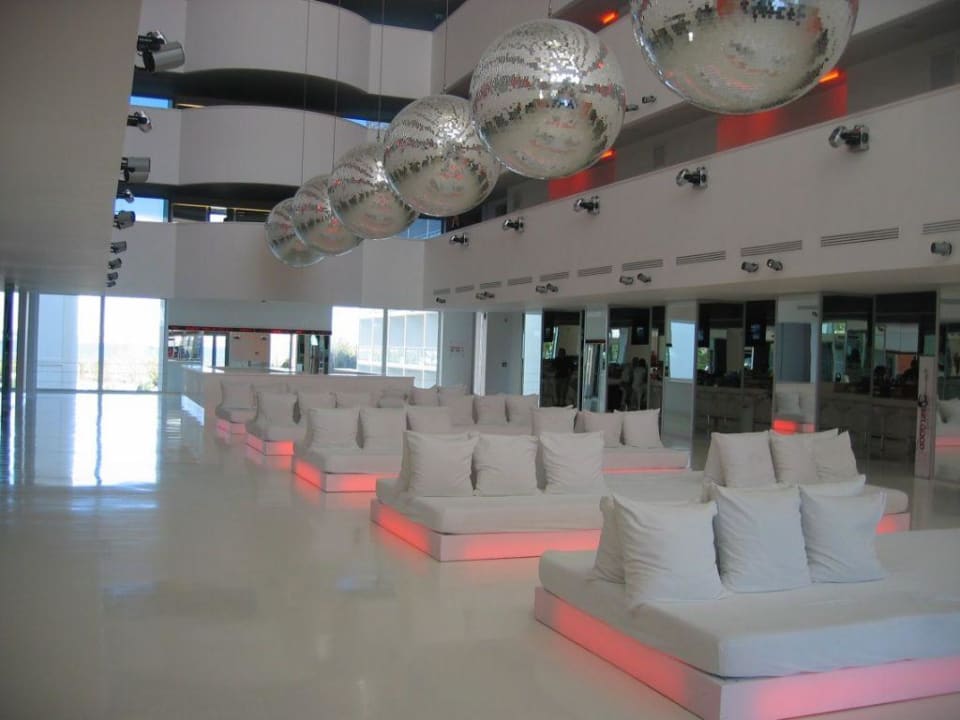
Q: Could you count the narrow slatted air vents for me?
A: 11